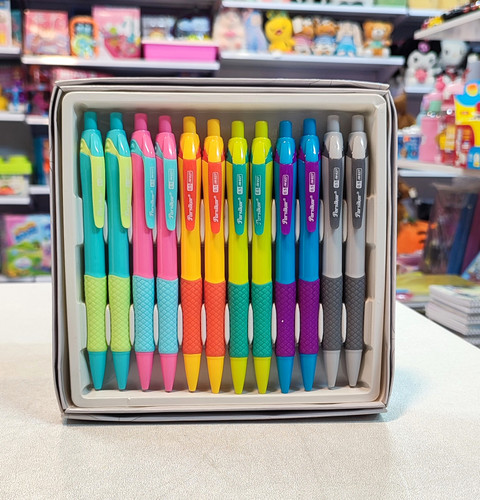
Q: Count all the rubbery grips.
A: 12